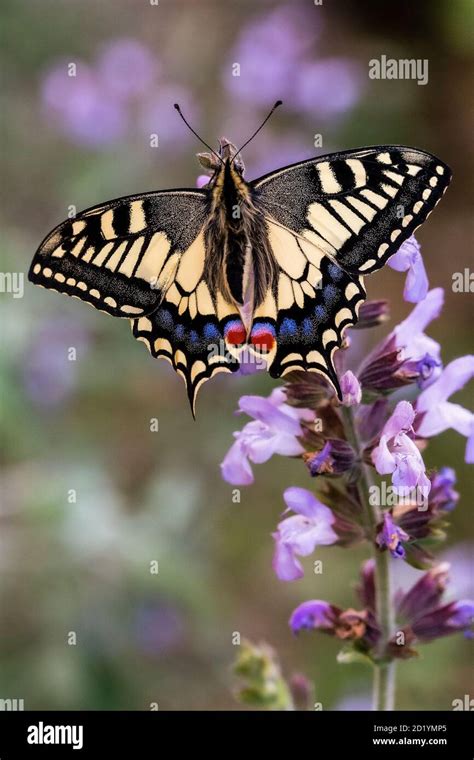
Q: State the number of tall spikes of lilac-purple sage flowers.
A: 1